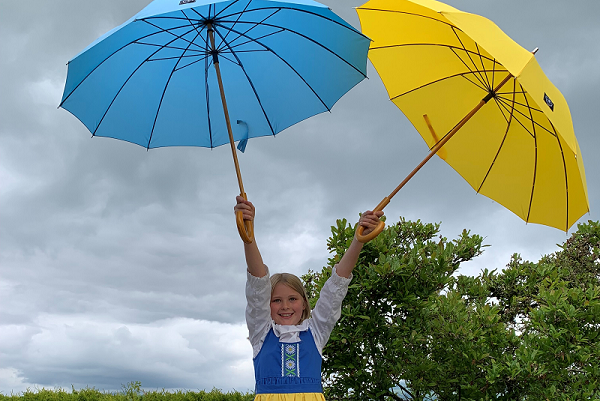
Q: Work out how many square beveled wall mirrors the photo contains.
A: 0